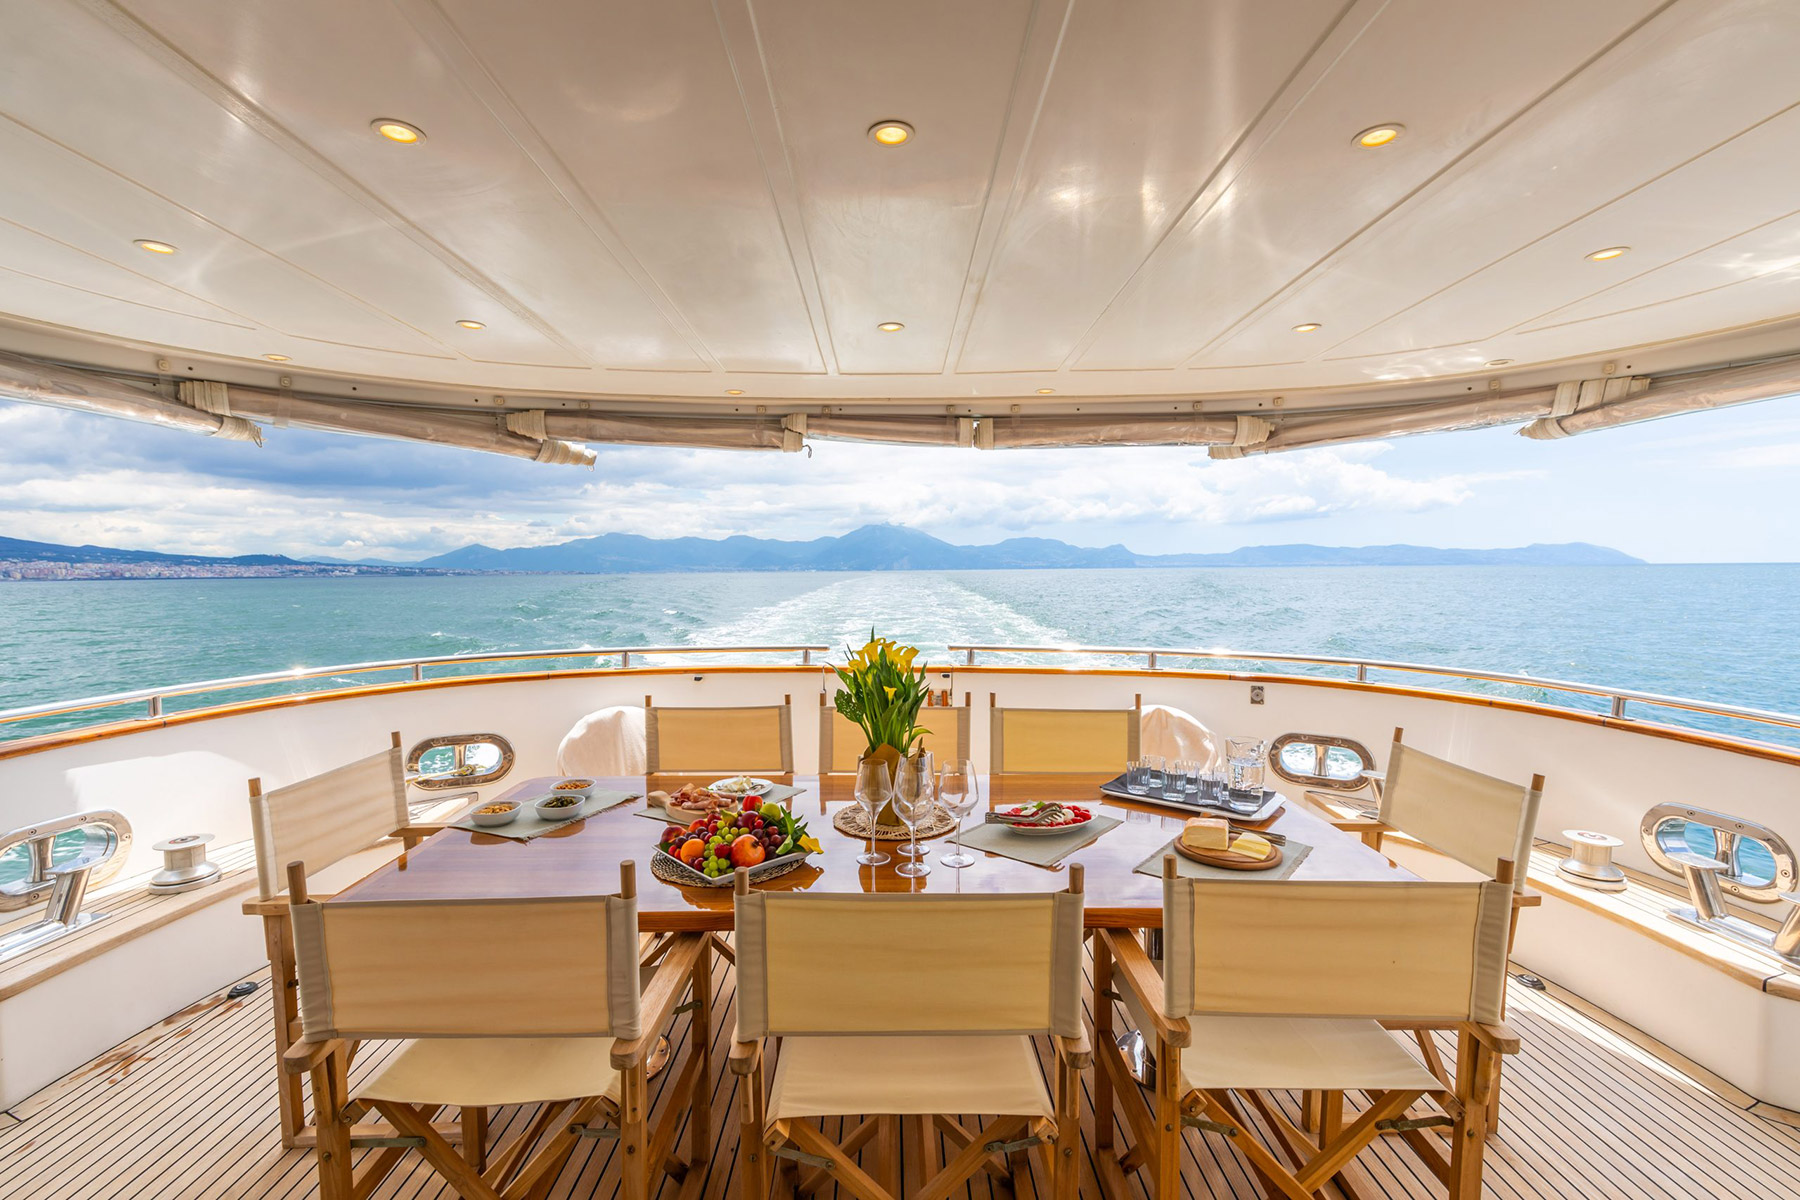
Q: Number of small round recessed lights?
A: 12